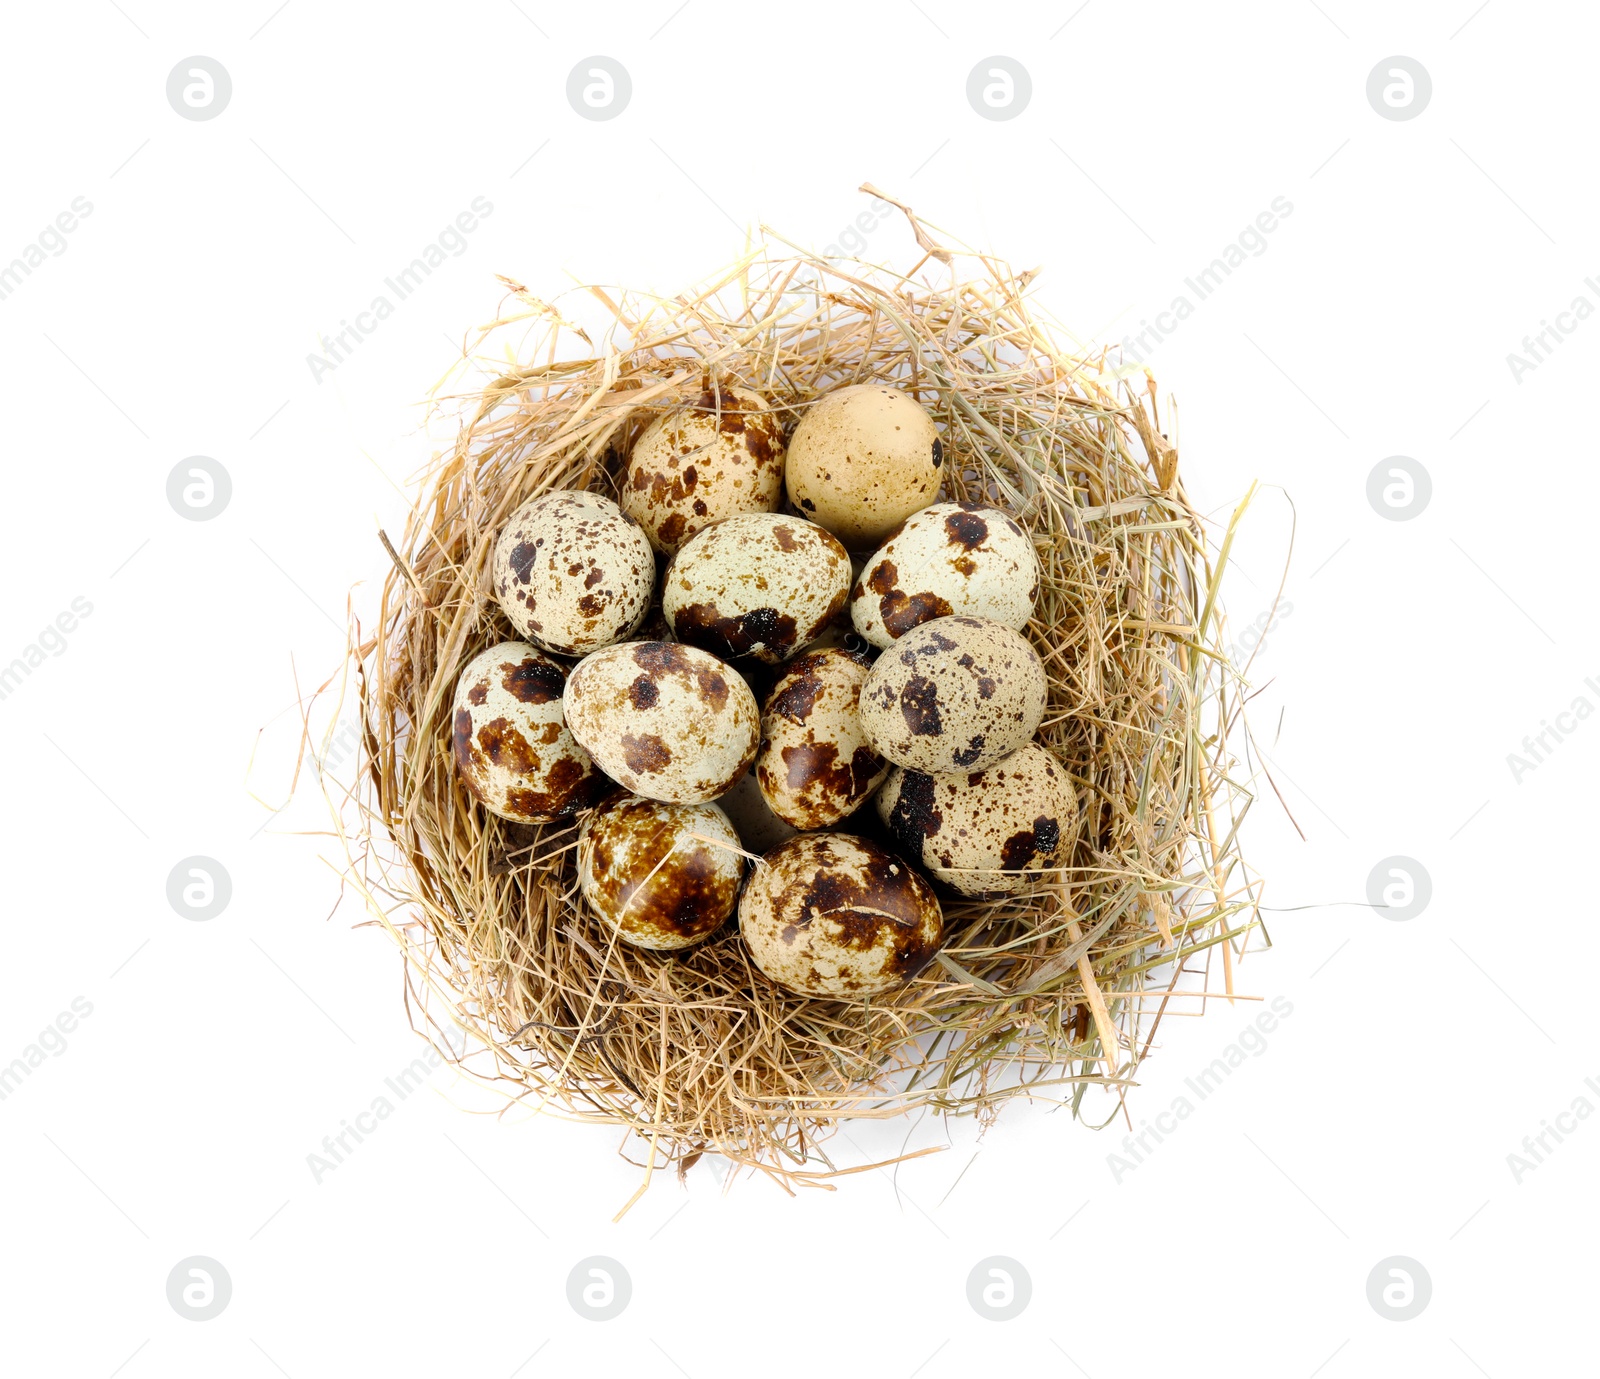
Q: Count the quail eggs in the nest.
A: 12